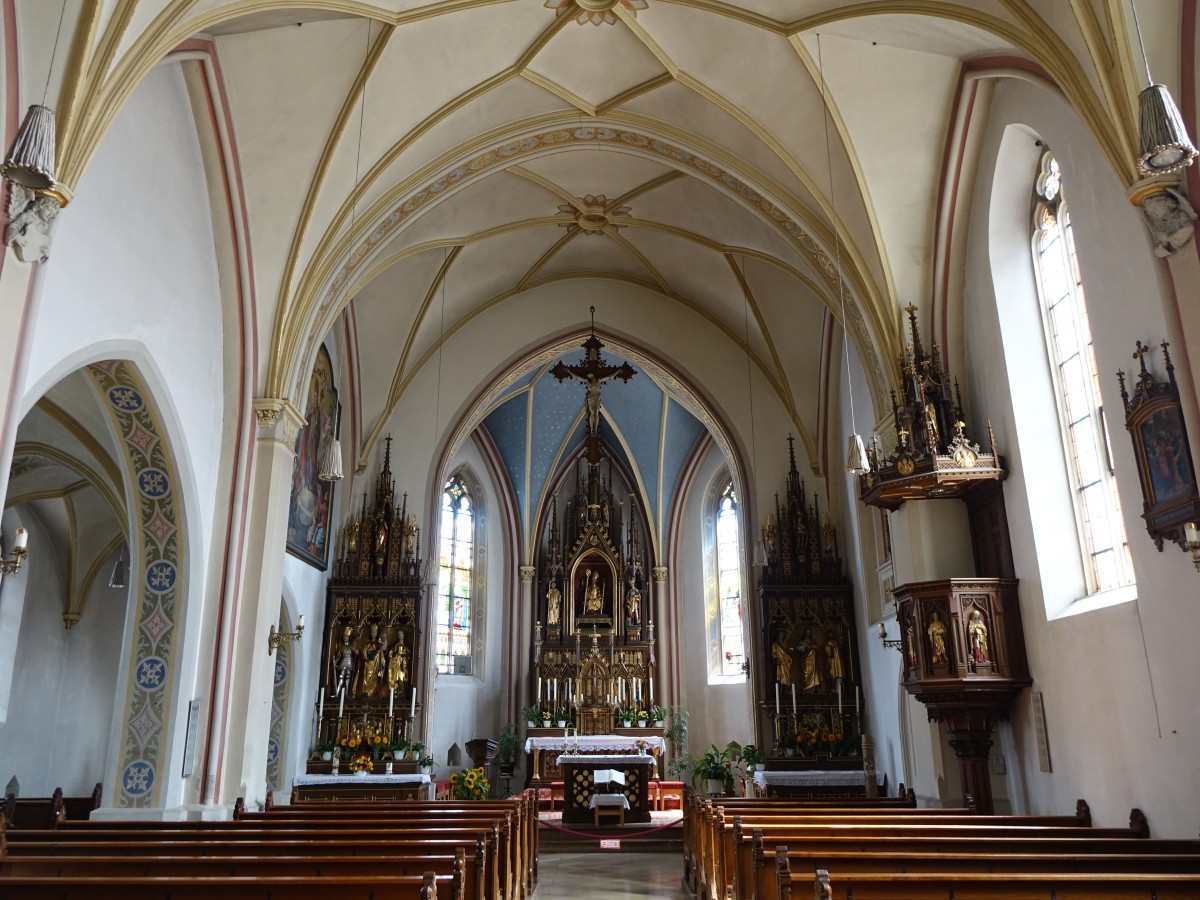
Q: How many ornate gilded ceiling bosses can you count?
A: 2